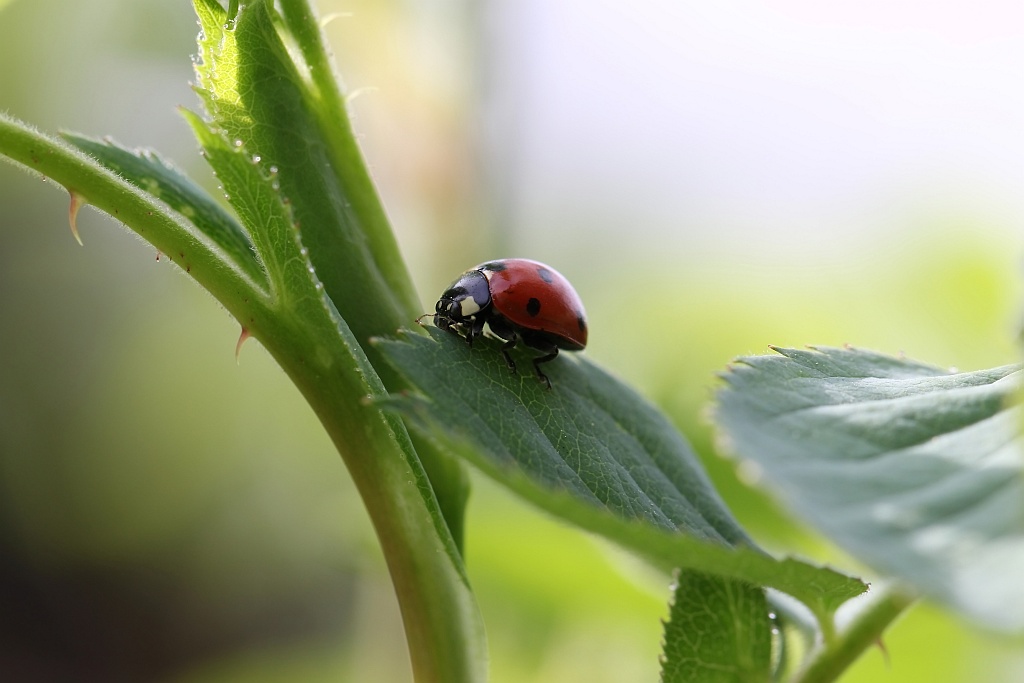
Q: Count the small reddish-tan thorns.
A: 3